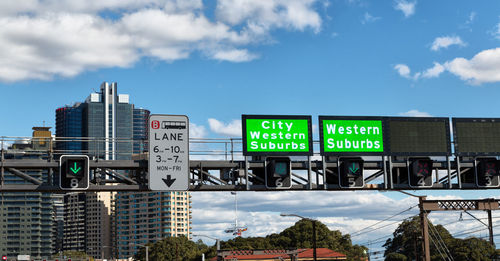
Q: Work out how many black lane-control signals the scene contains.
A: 5